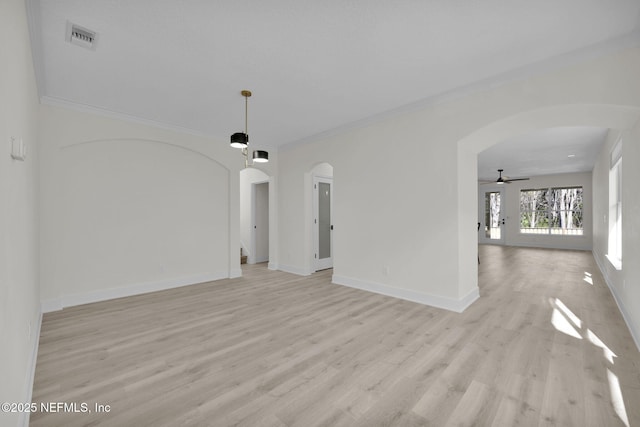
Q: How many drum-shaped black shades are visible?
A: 2